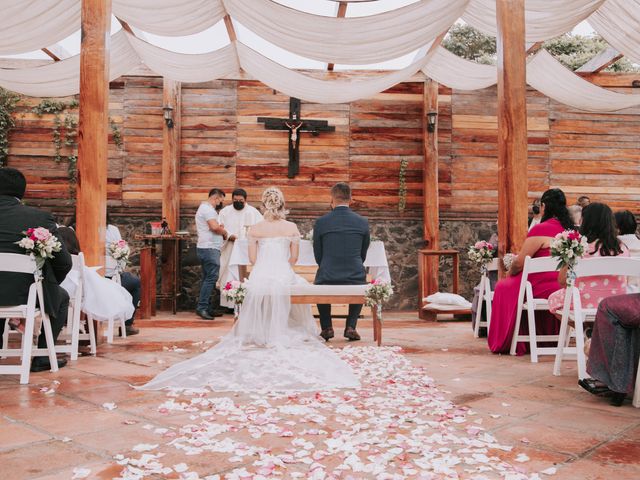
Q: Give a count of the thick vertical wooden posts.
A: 4